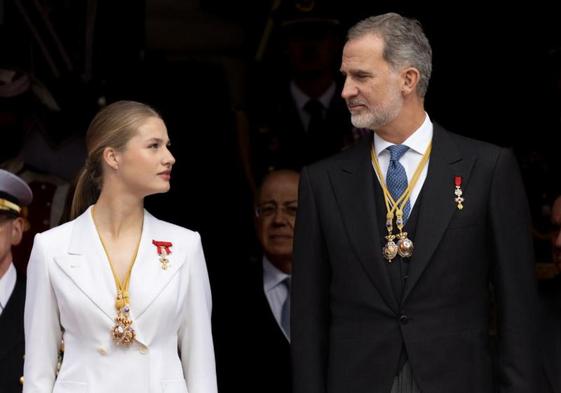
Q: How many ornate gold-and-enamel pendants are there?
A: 4